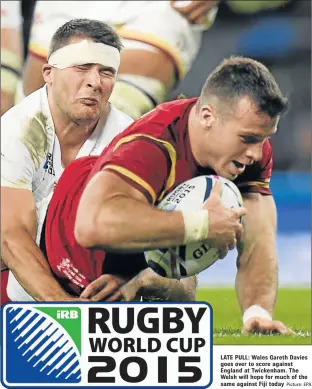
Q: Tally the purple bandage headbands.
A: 0